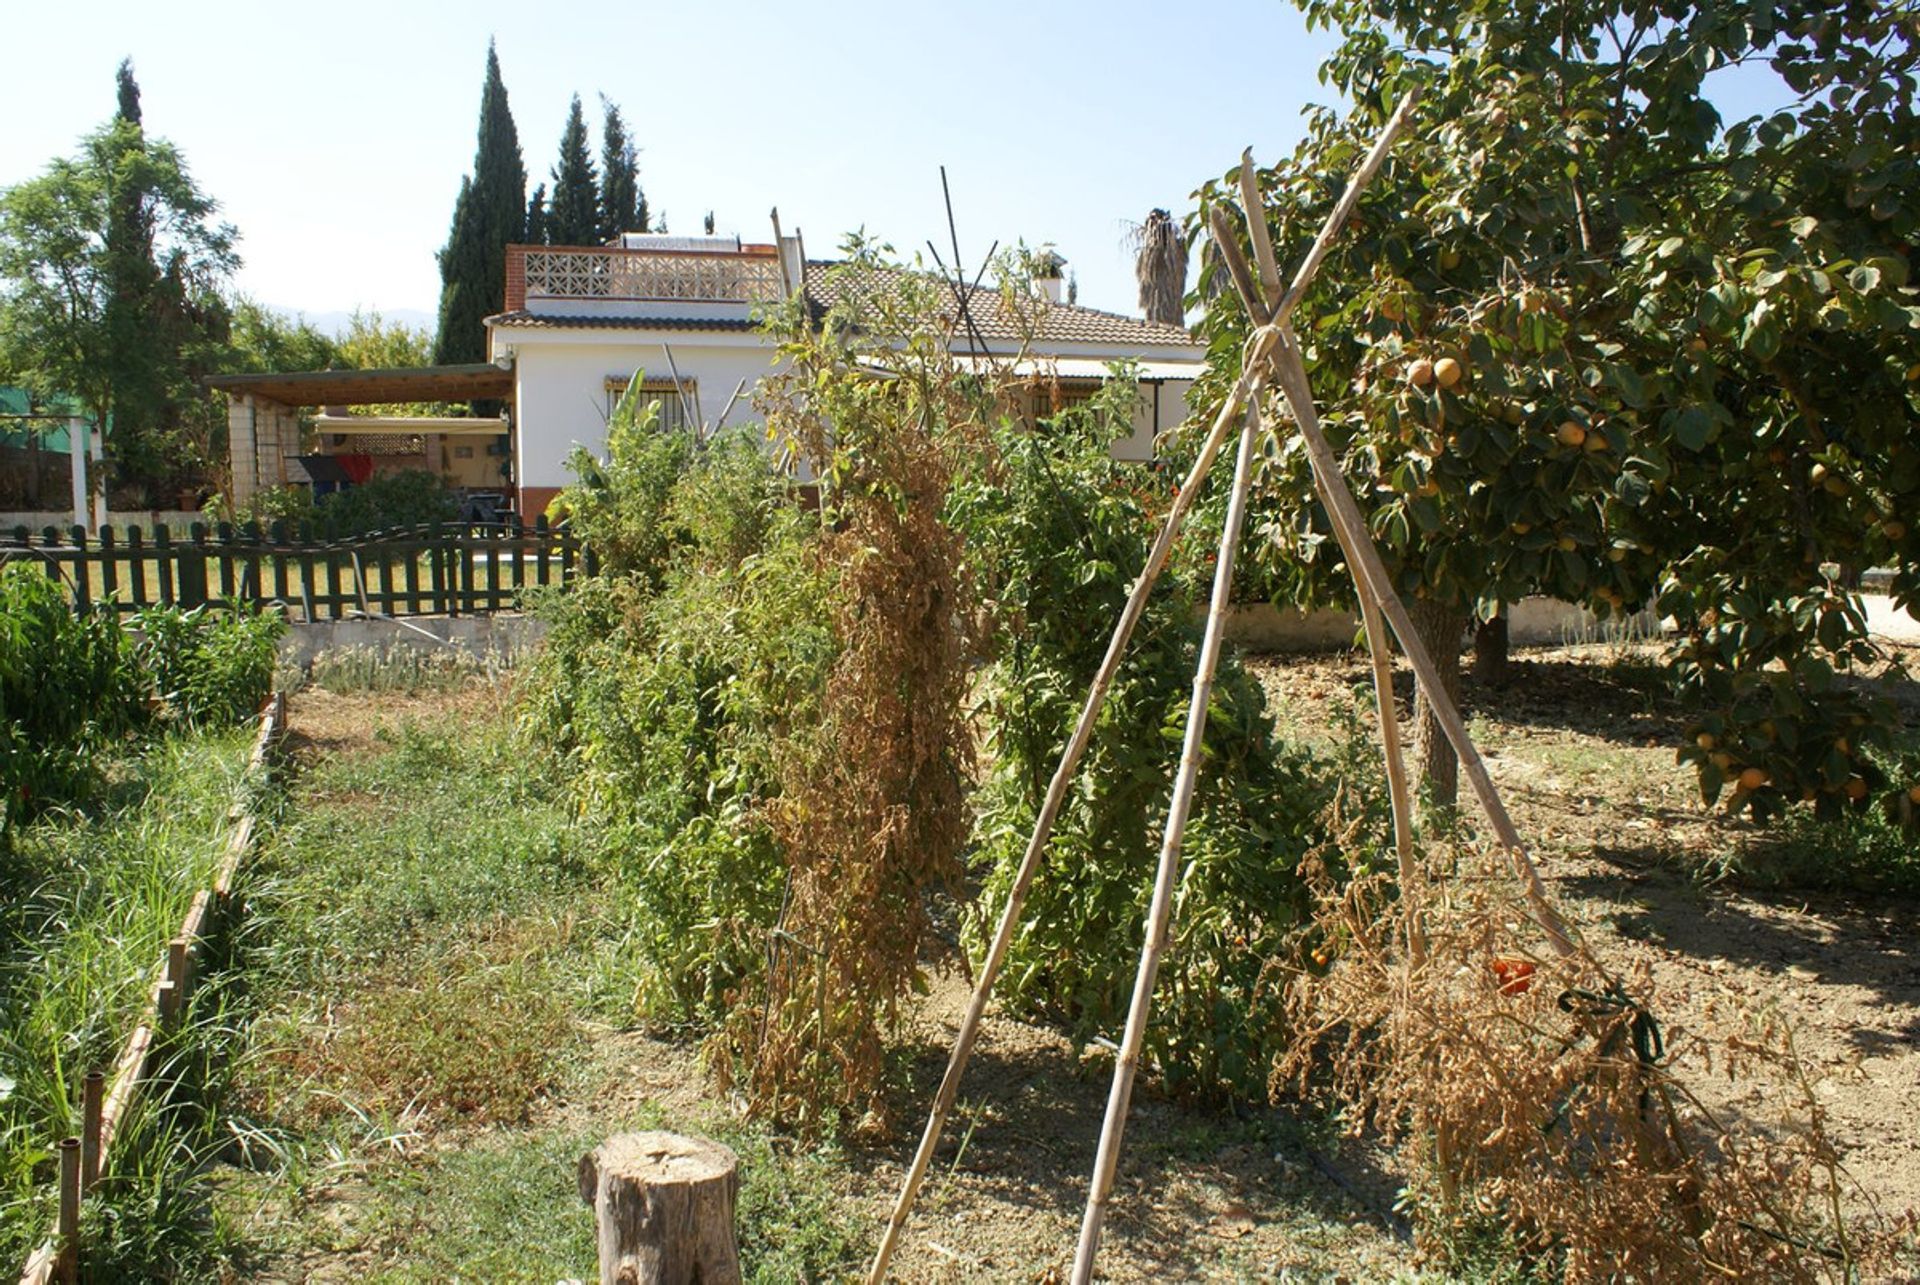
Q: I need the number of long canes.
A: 4